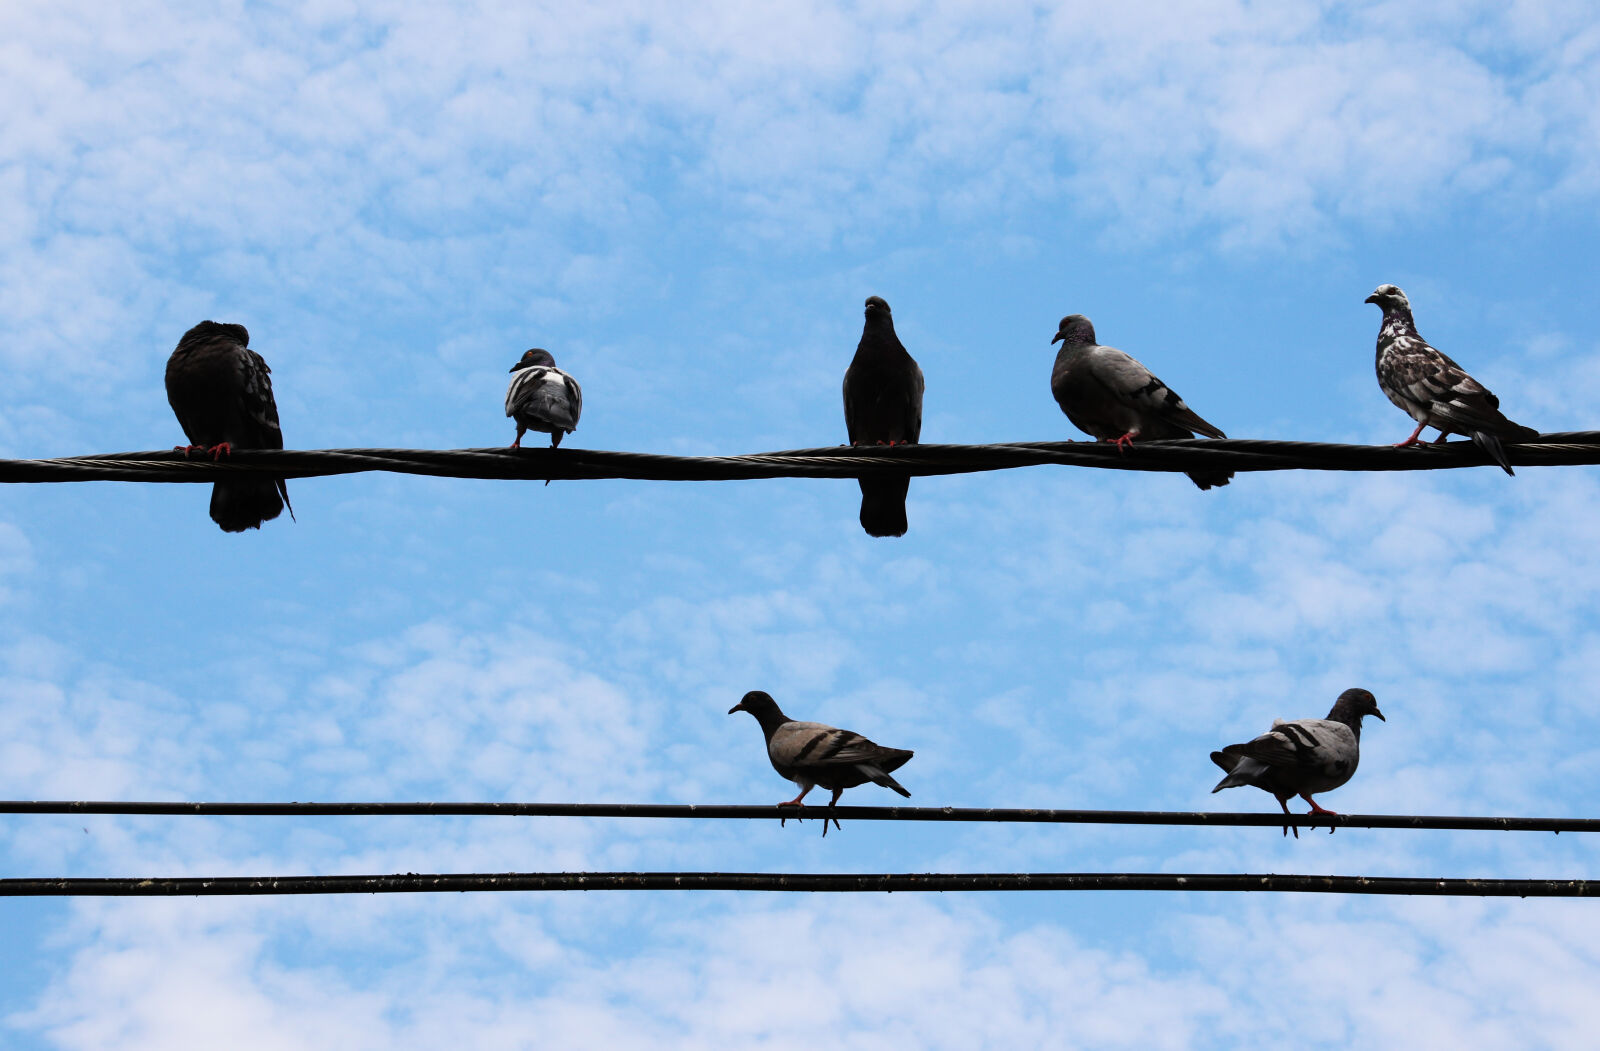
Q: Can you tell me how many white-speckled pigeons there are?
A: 1